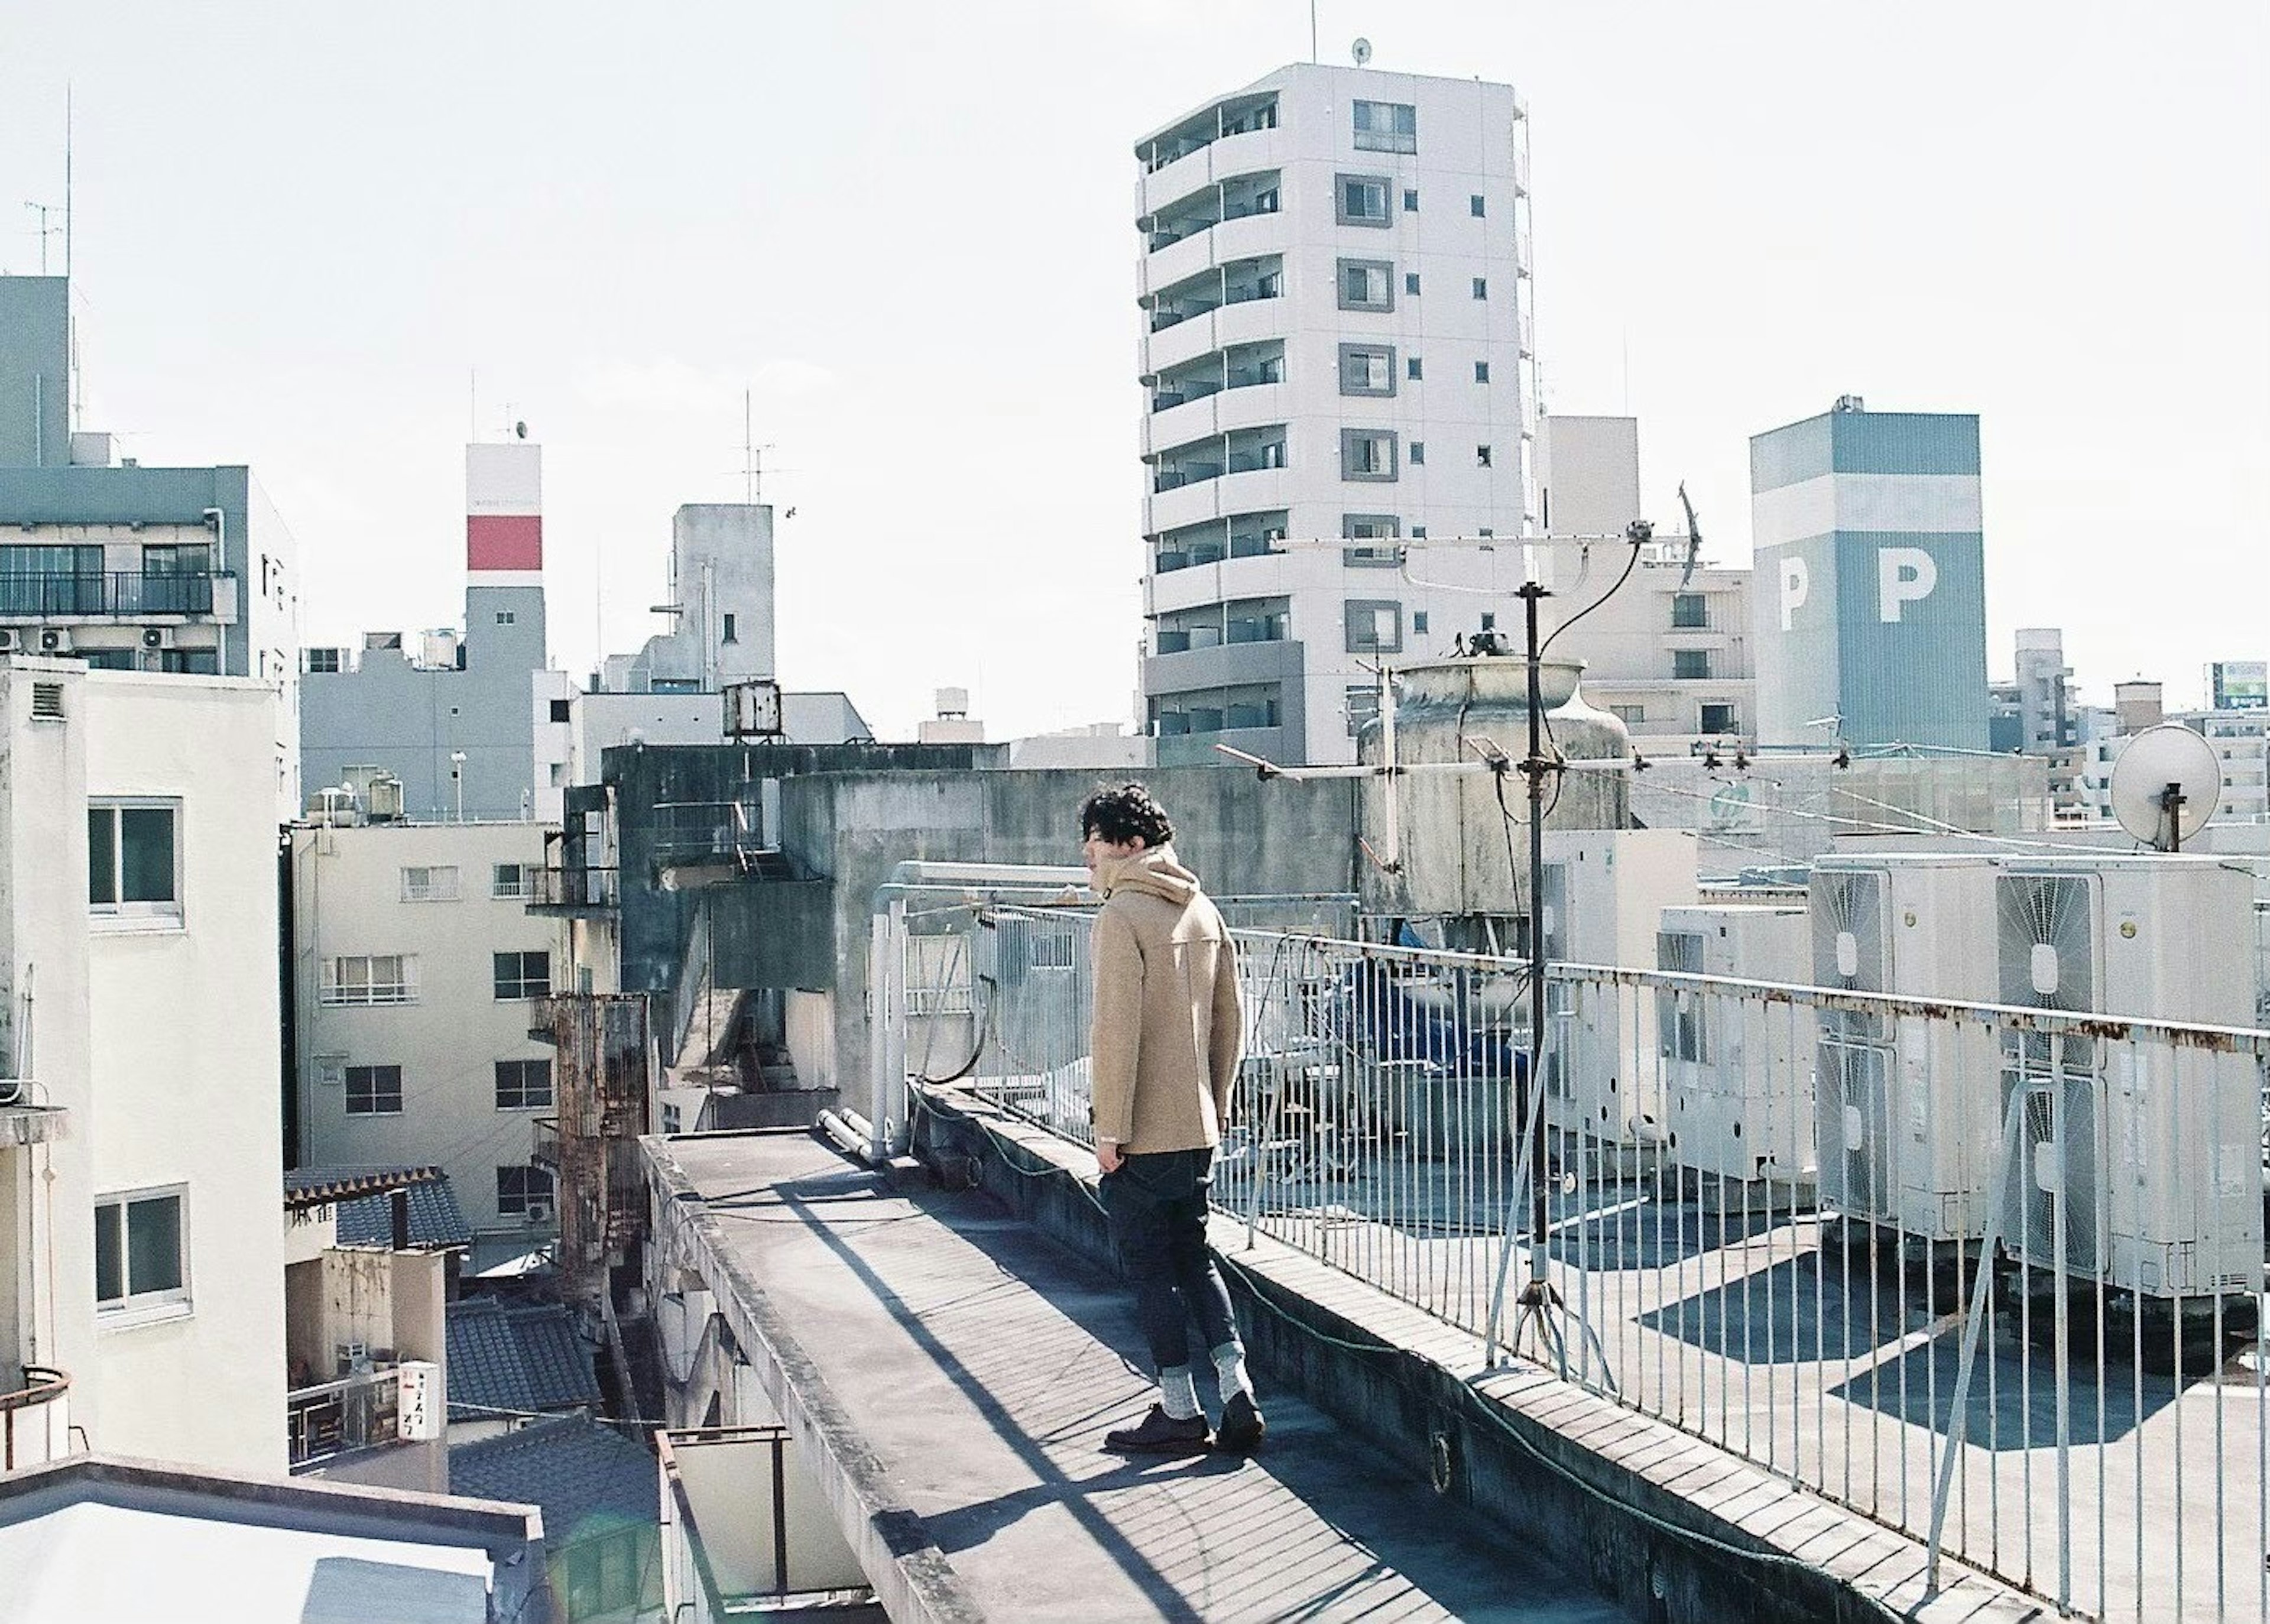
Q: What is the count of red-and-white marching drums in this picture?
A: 0